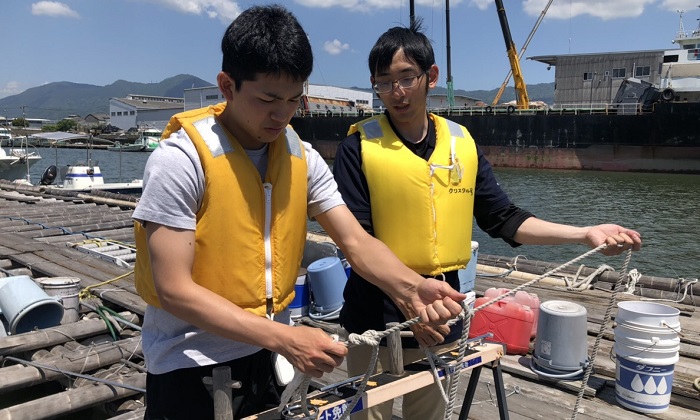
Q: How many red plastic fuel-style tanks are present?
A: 2